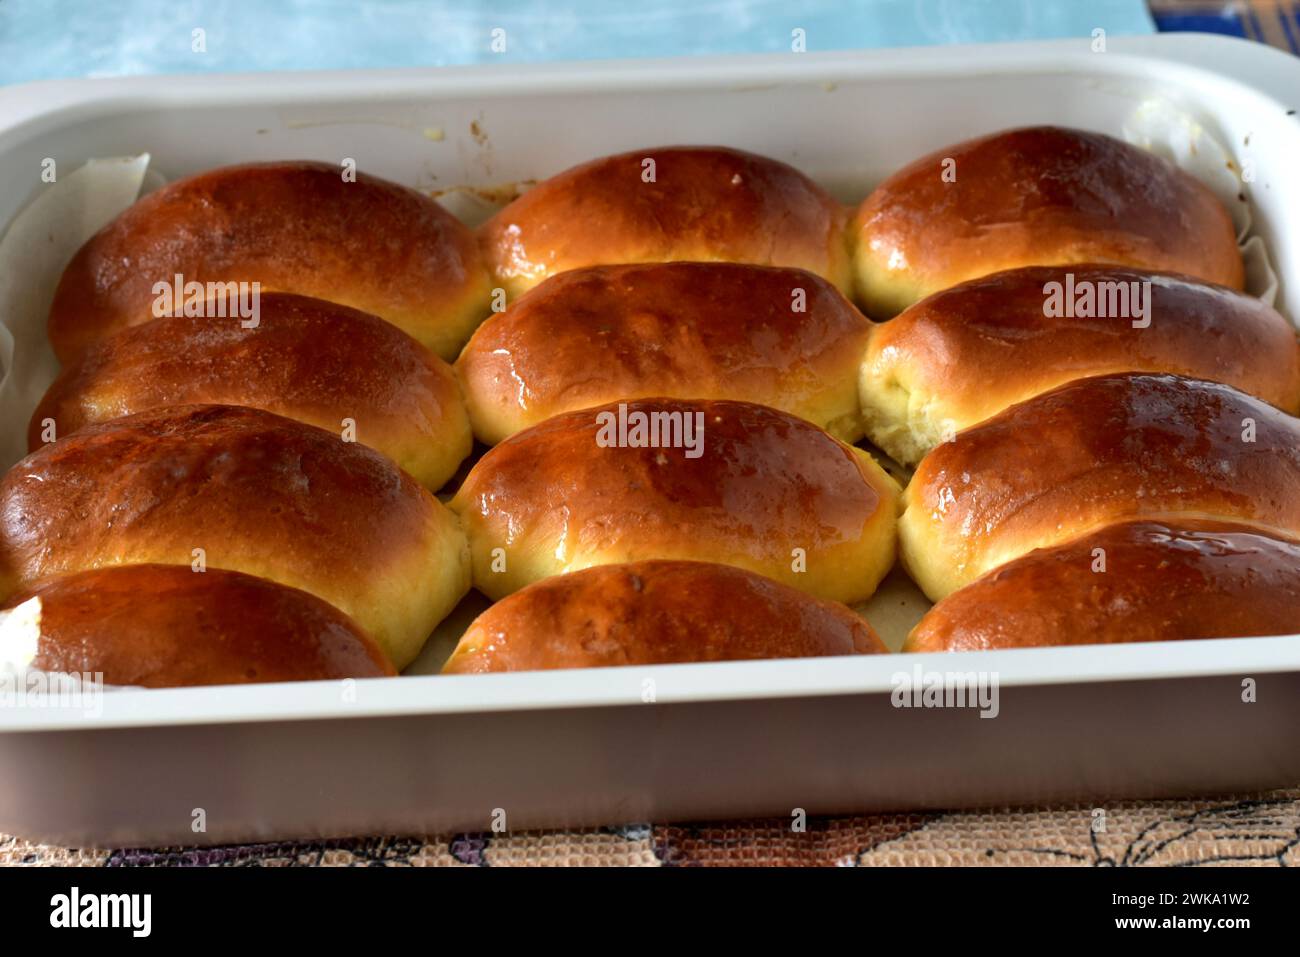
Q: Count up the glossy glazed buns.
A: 12